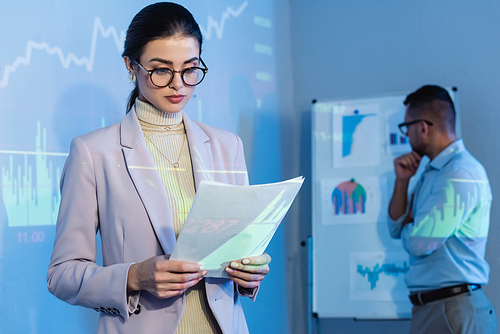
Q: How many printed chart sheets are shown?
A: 4